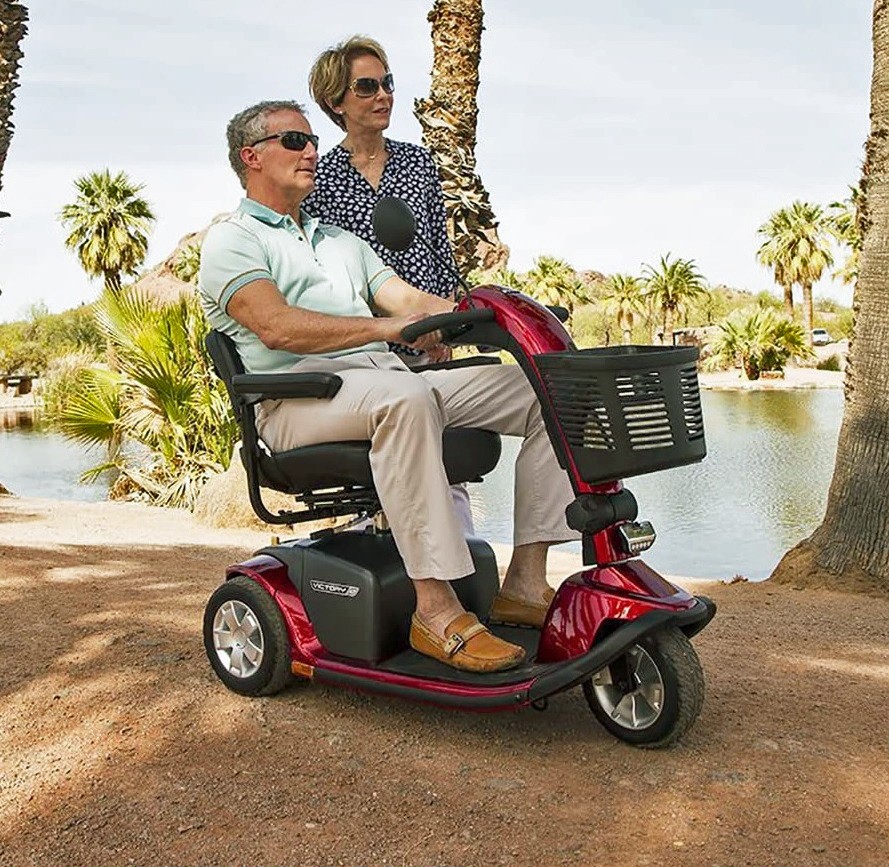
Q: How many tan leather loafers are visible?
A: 2